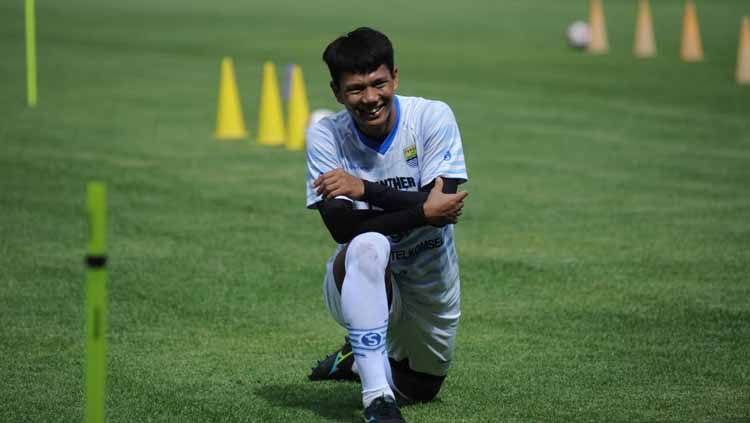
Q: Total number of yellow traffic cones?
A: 3